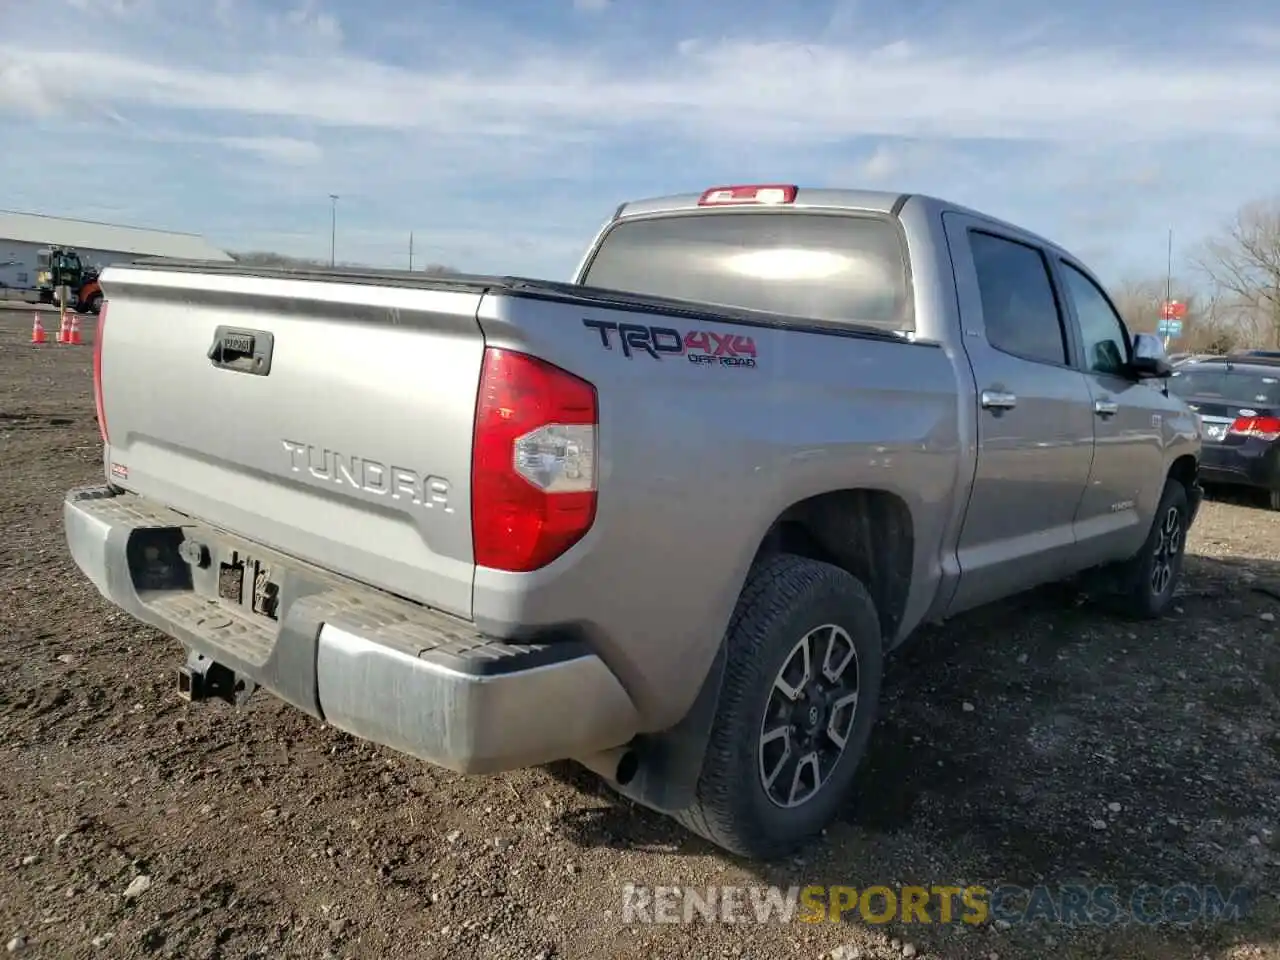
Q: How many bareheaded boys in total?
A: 0